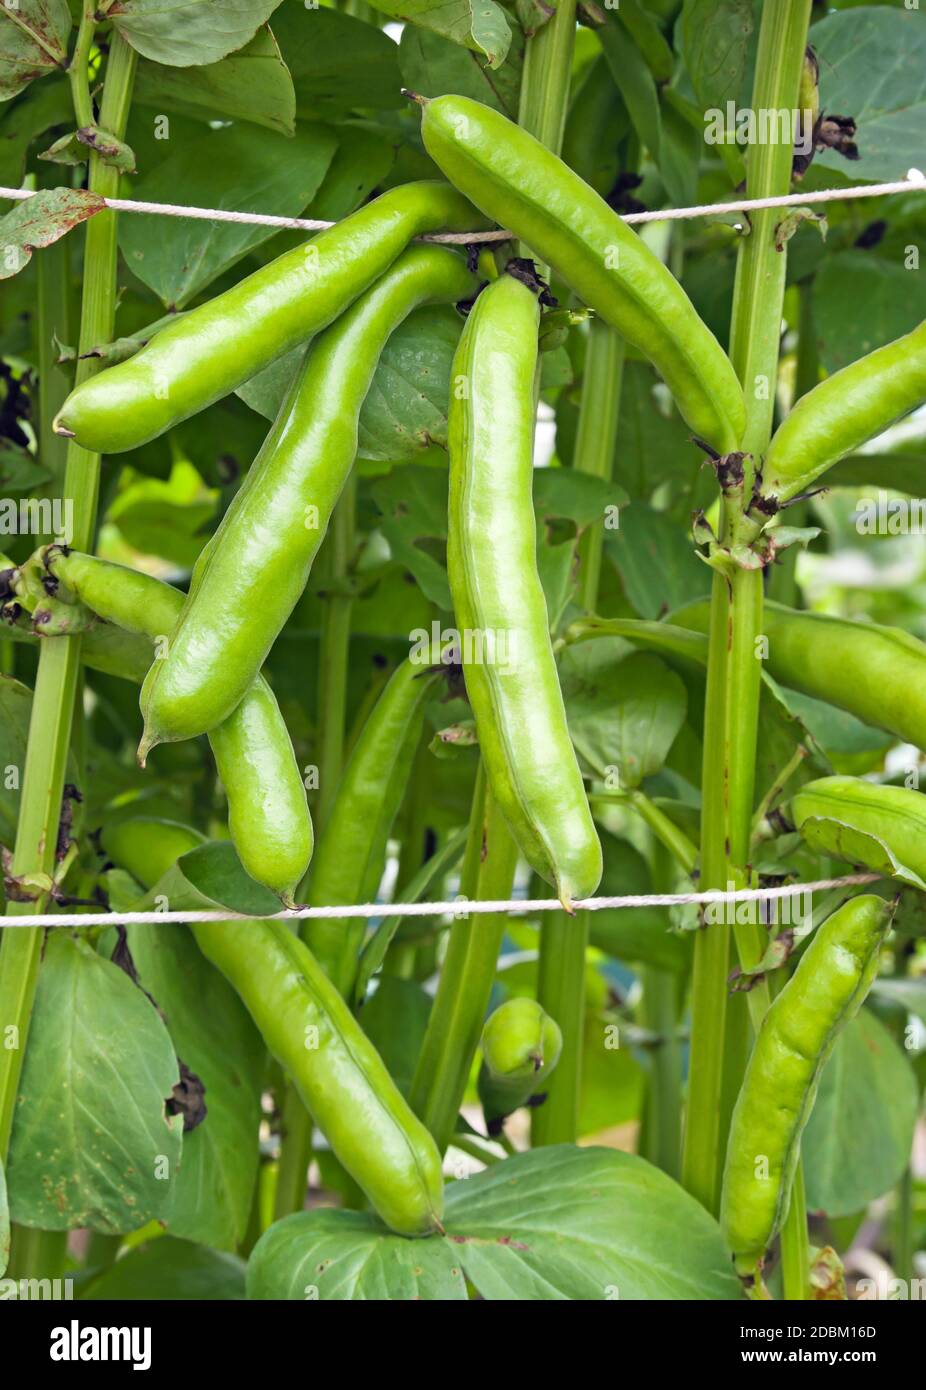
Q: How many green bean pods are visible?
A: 12